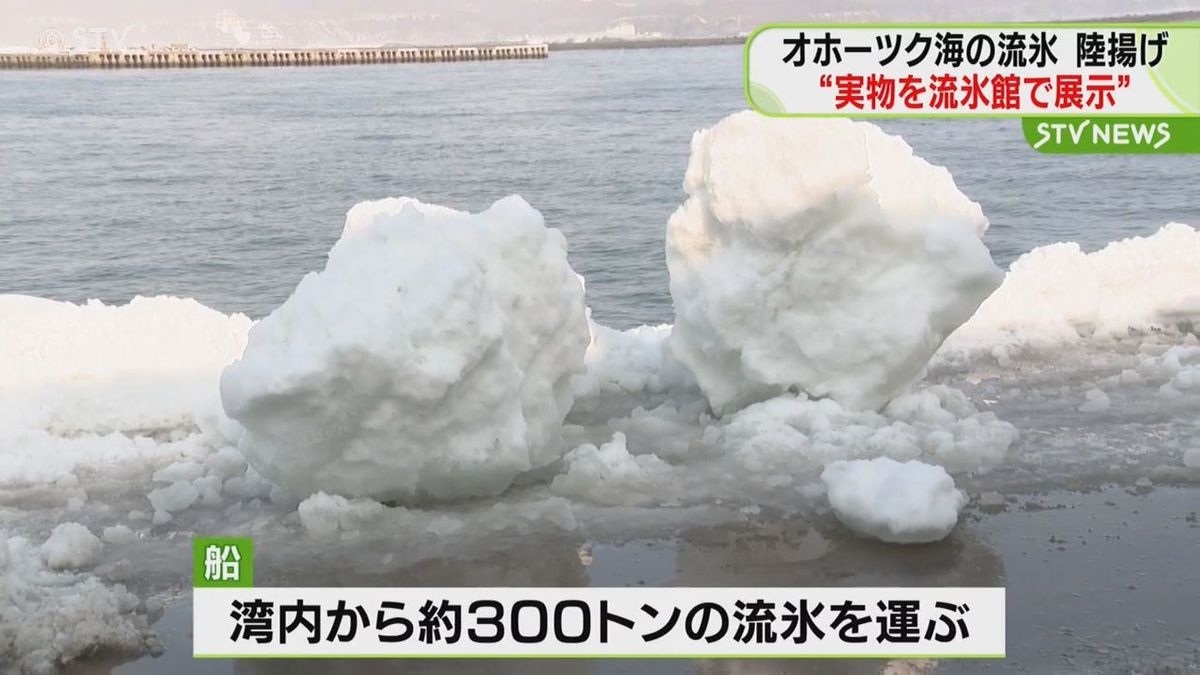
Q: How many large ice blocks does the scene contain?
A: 2